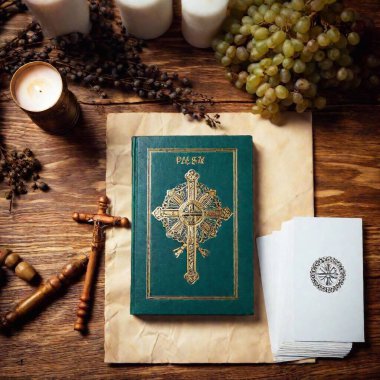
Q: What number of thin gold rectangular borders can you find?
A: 1